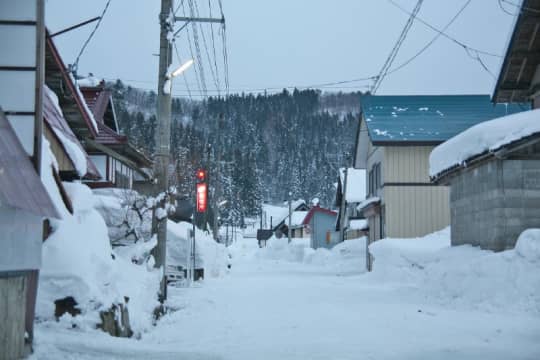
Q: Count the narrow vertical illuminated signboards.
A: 1